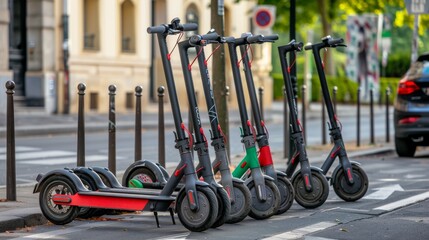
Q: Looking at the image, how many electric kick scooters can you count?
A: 7